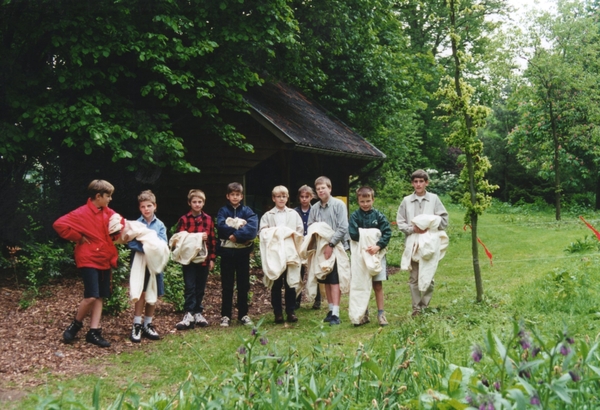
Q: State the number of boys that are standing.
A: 9